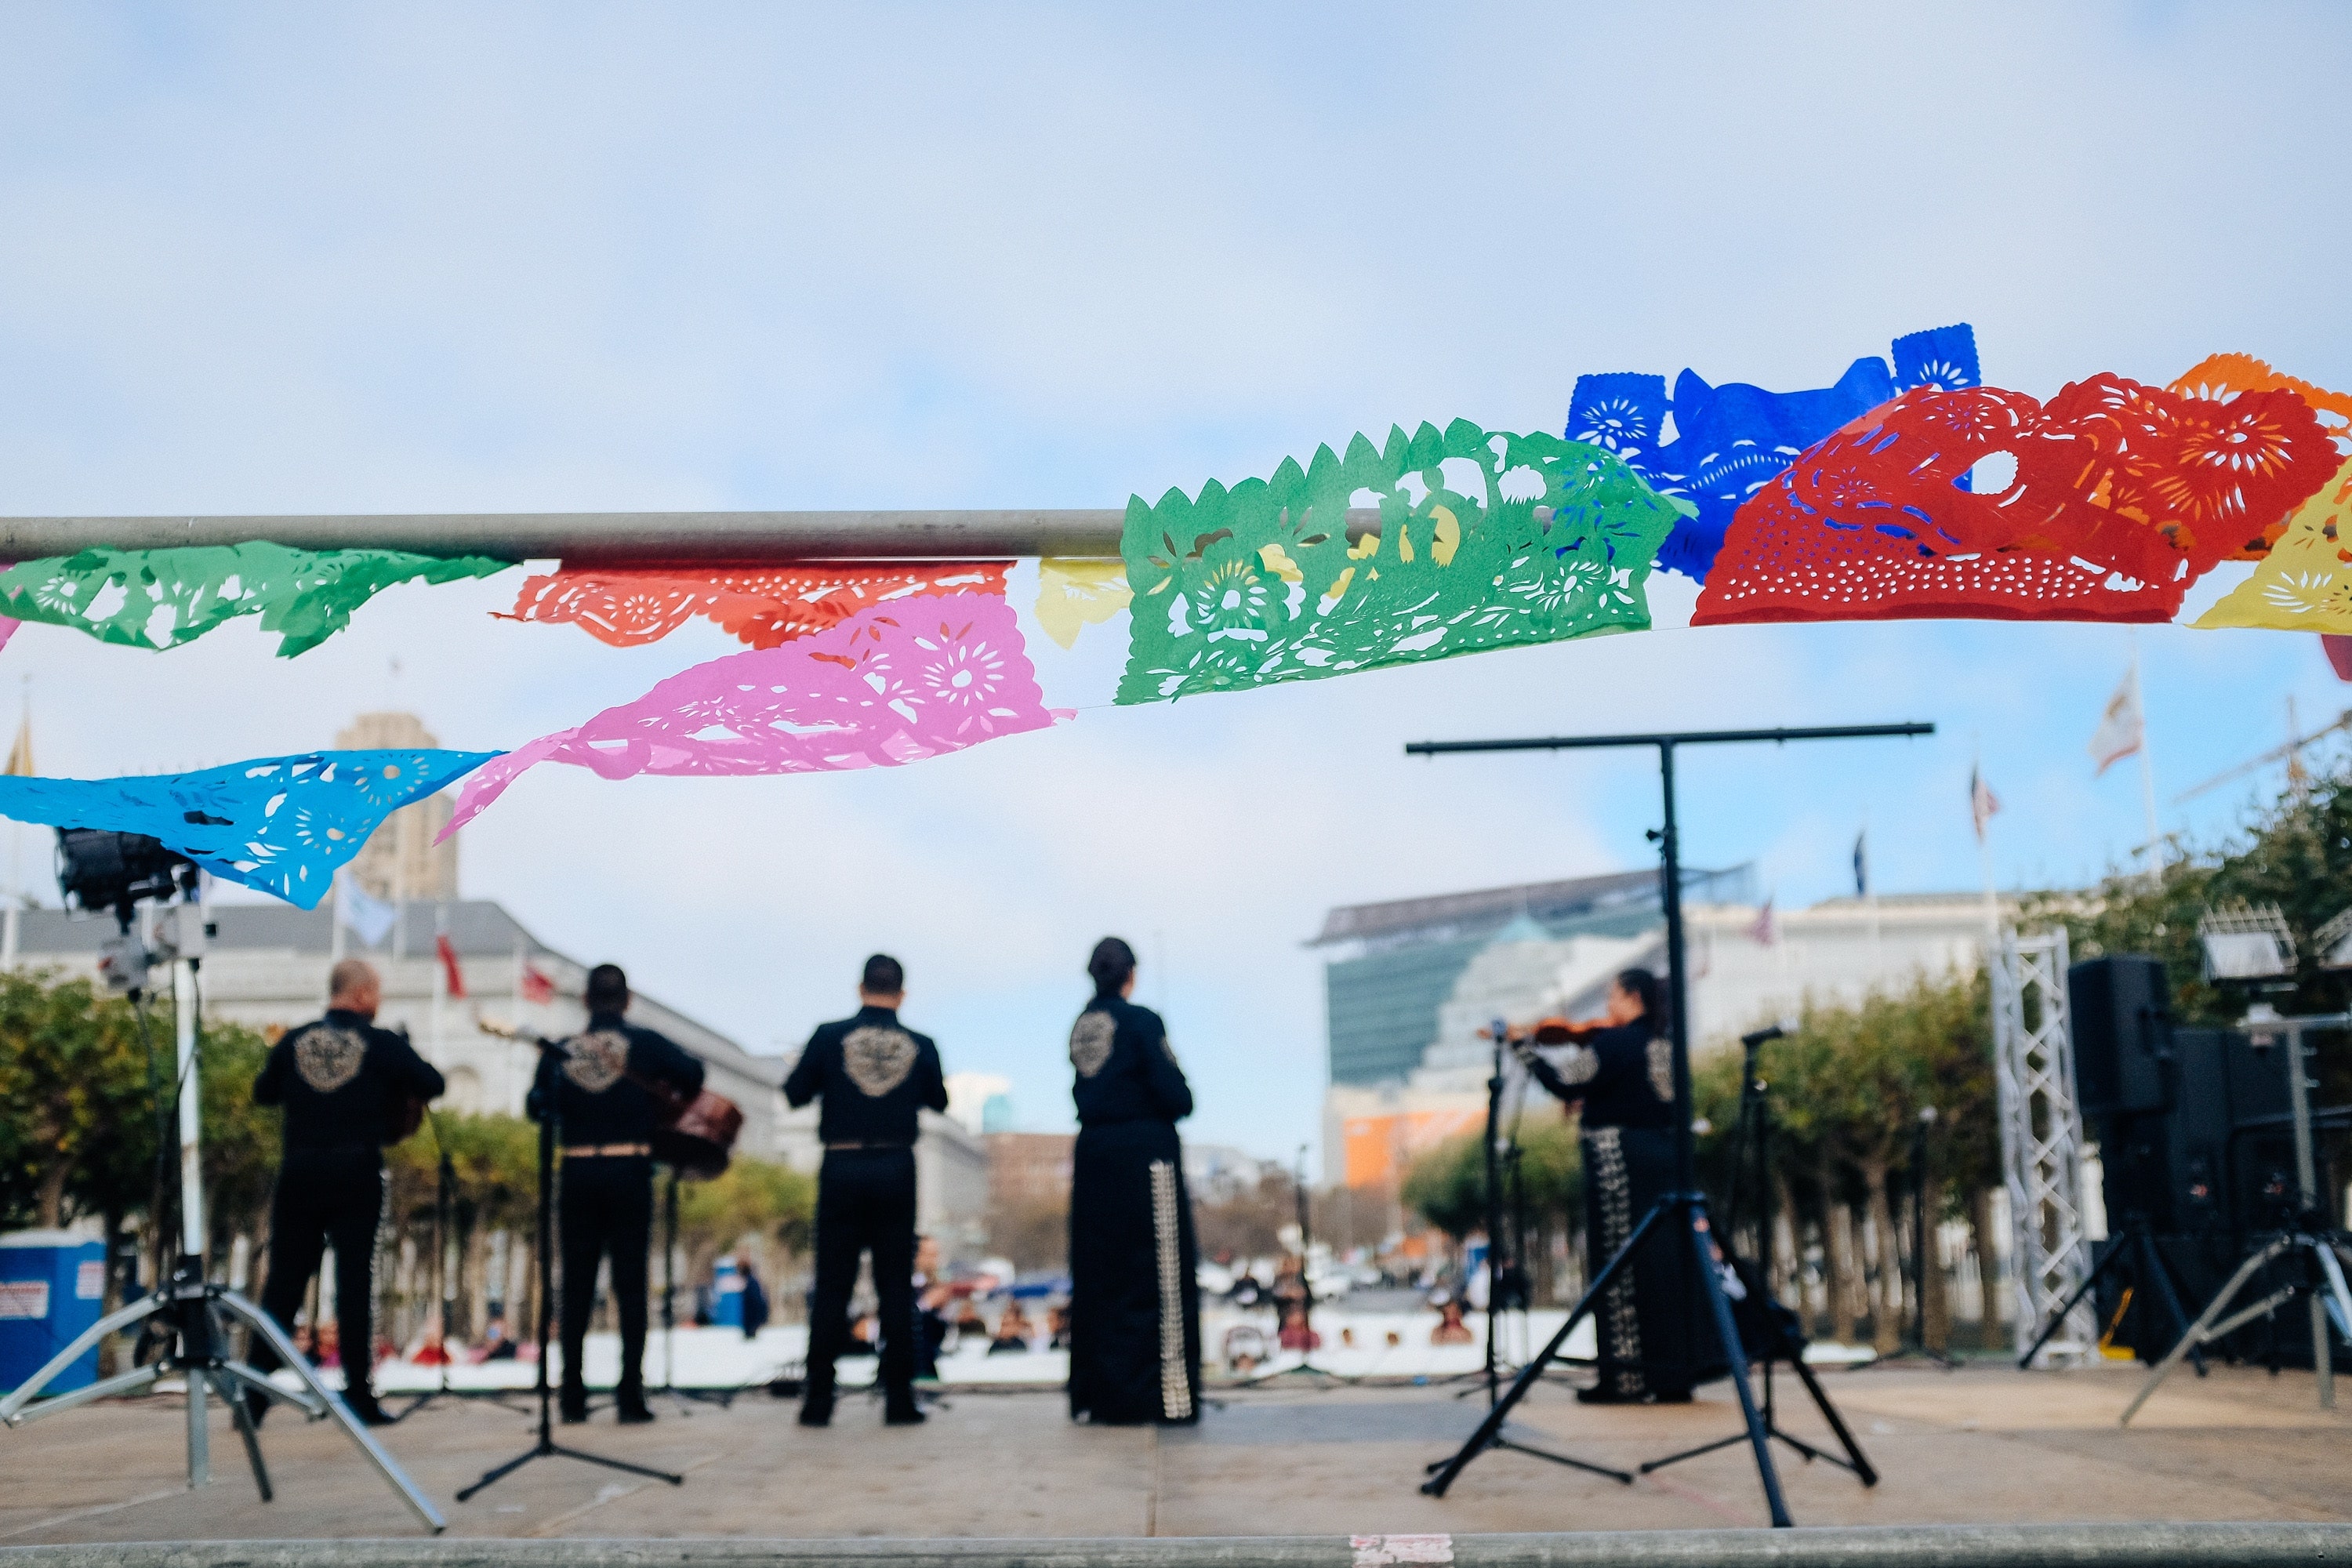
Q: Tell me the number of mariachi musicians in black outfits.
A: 5